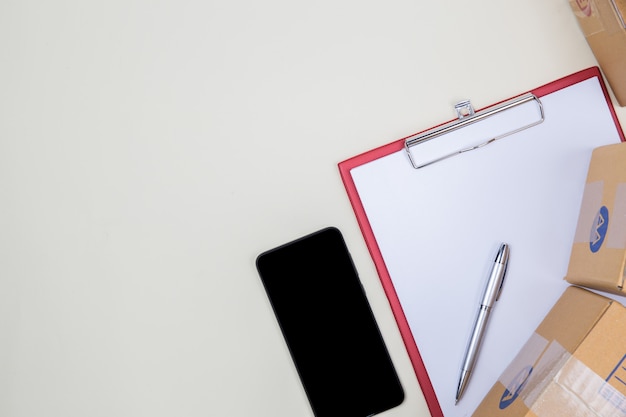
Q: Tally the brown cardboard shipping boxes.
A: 3